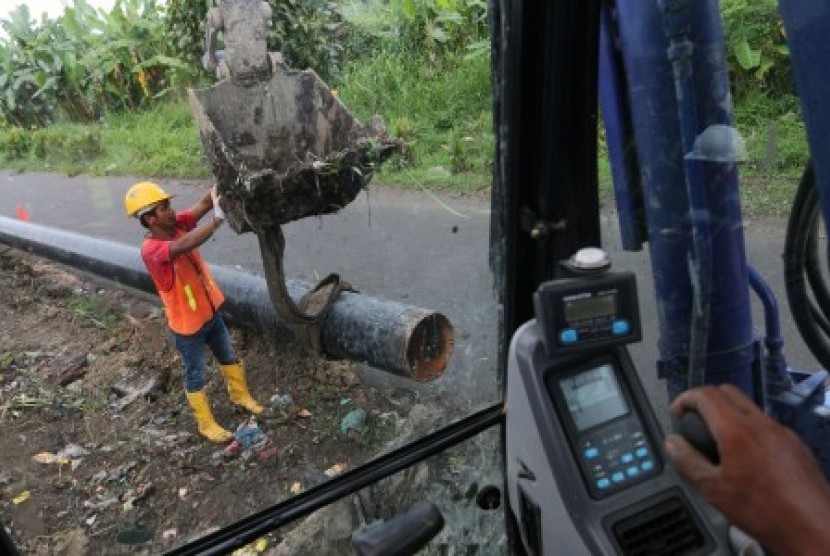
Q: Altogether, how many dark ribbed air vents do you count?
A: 1